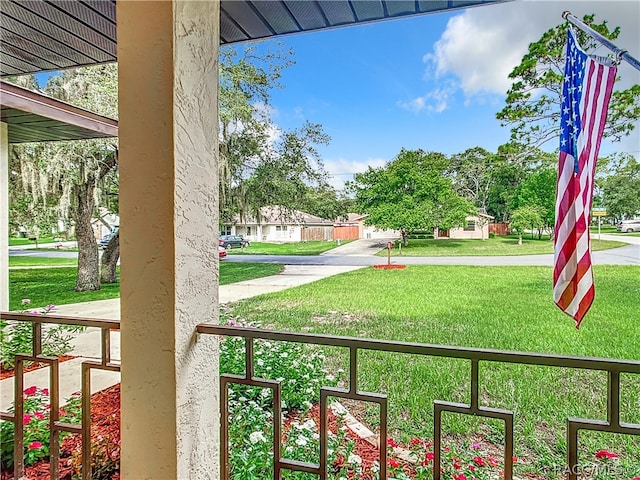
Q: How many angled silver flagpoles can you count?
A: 1